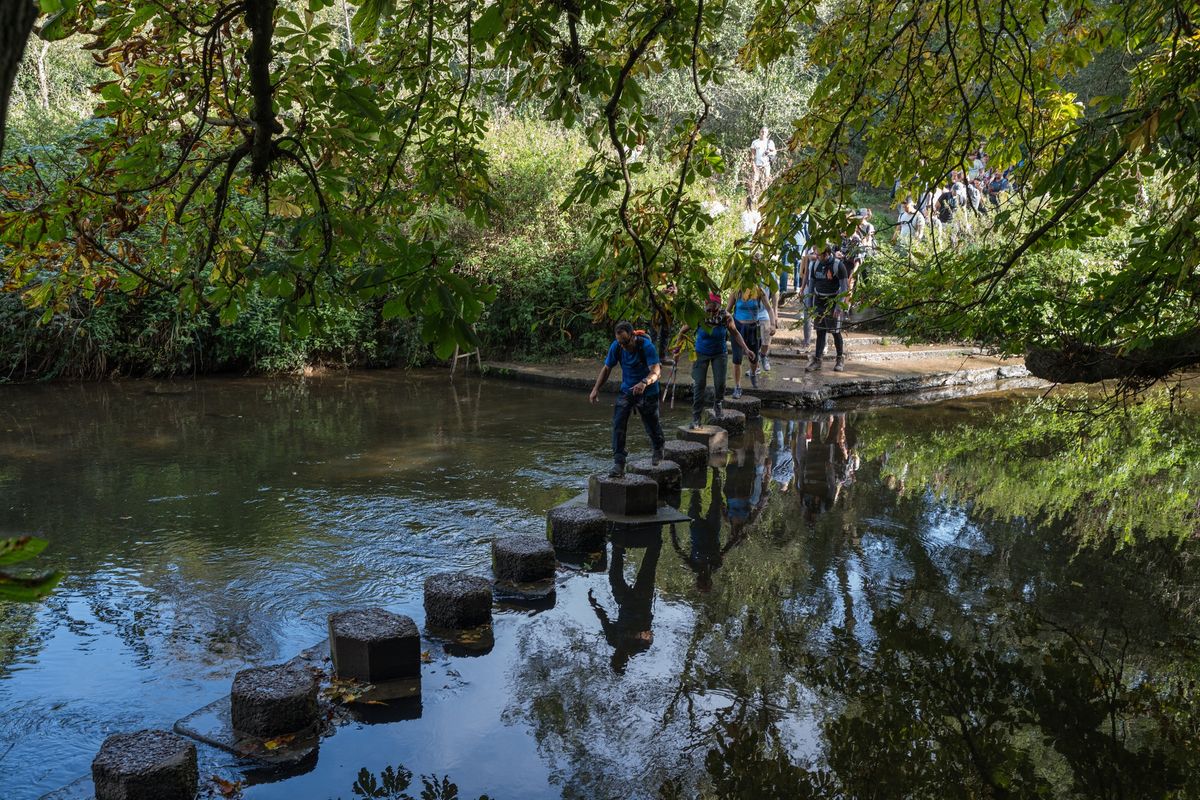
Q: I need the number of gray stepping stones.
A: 12